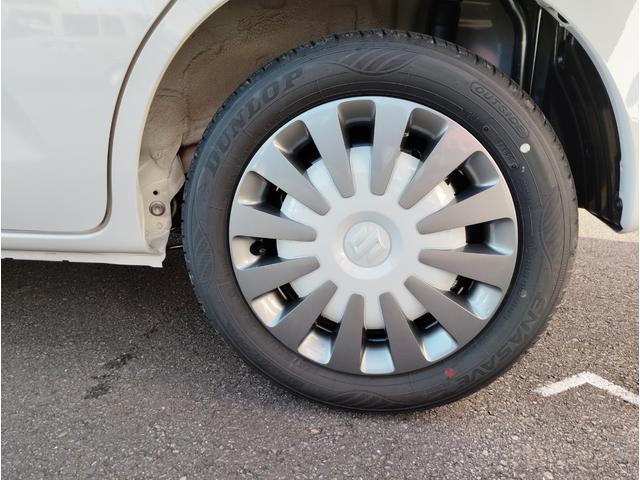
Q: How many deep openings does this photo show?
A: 12